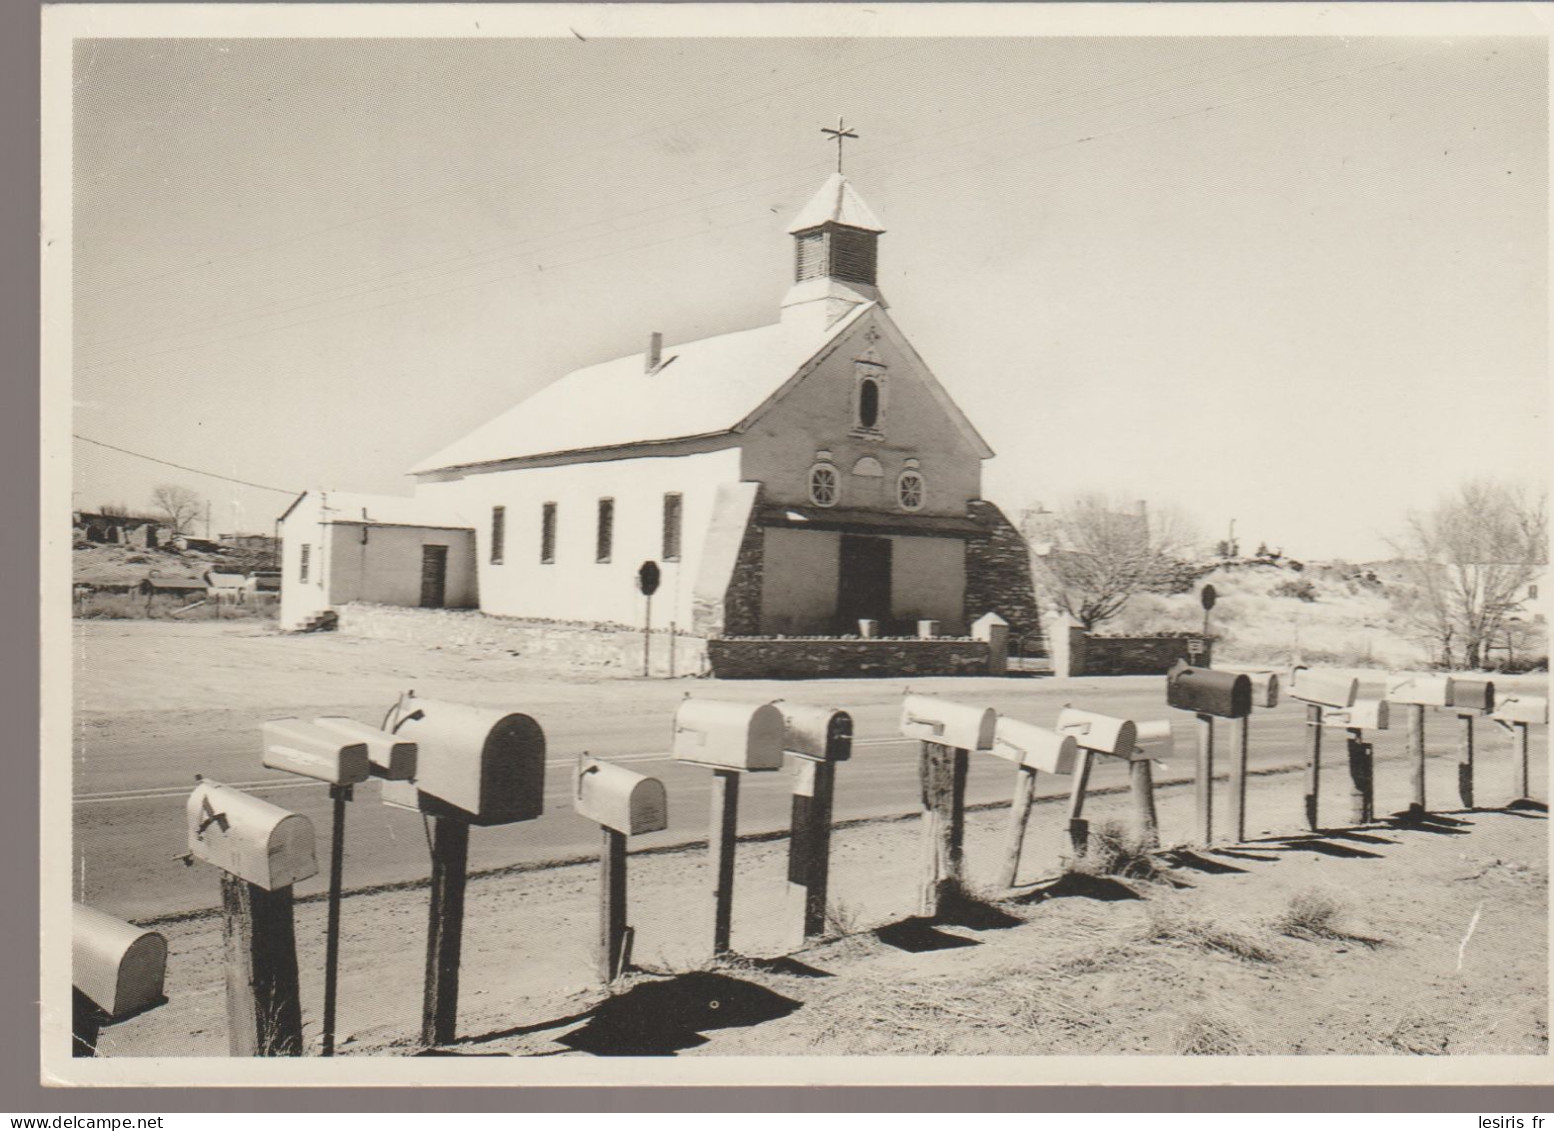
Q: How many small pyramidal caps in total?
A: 2